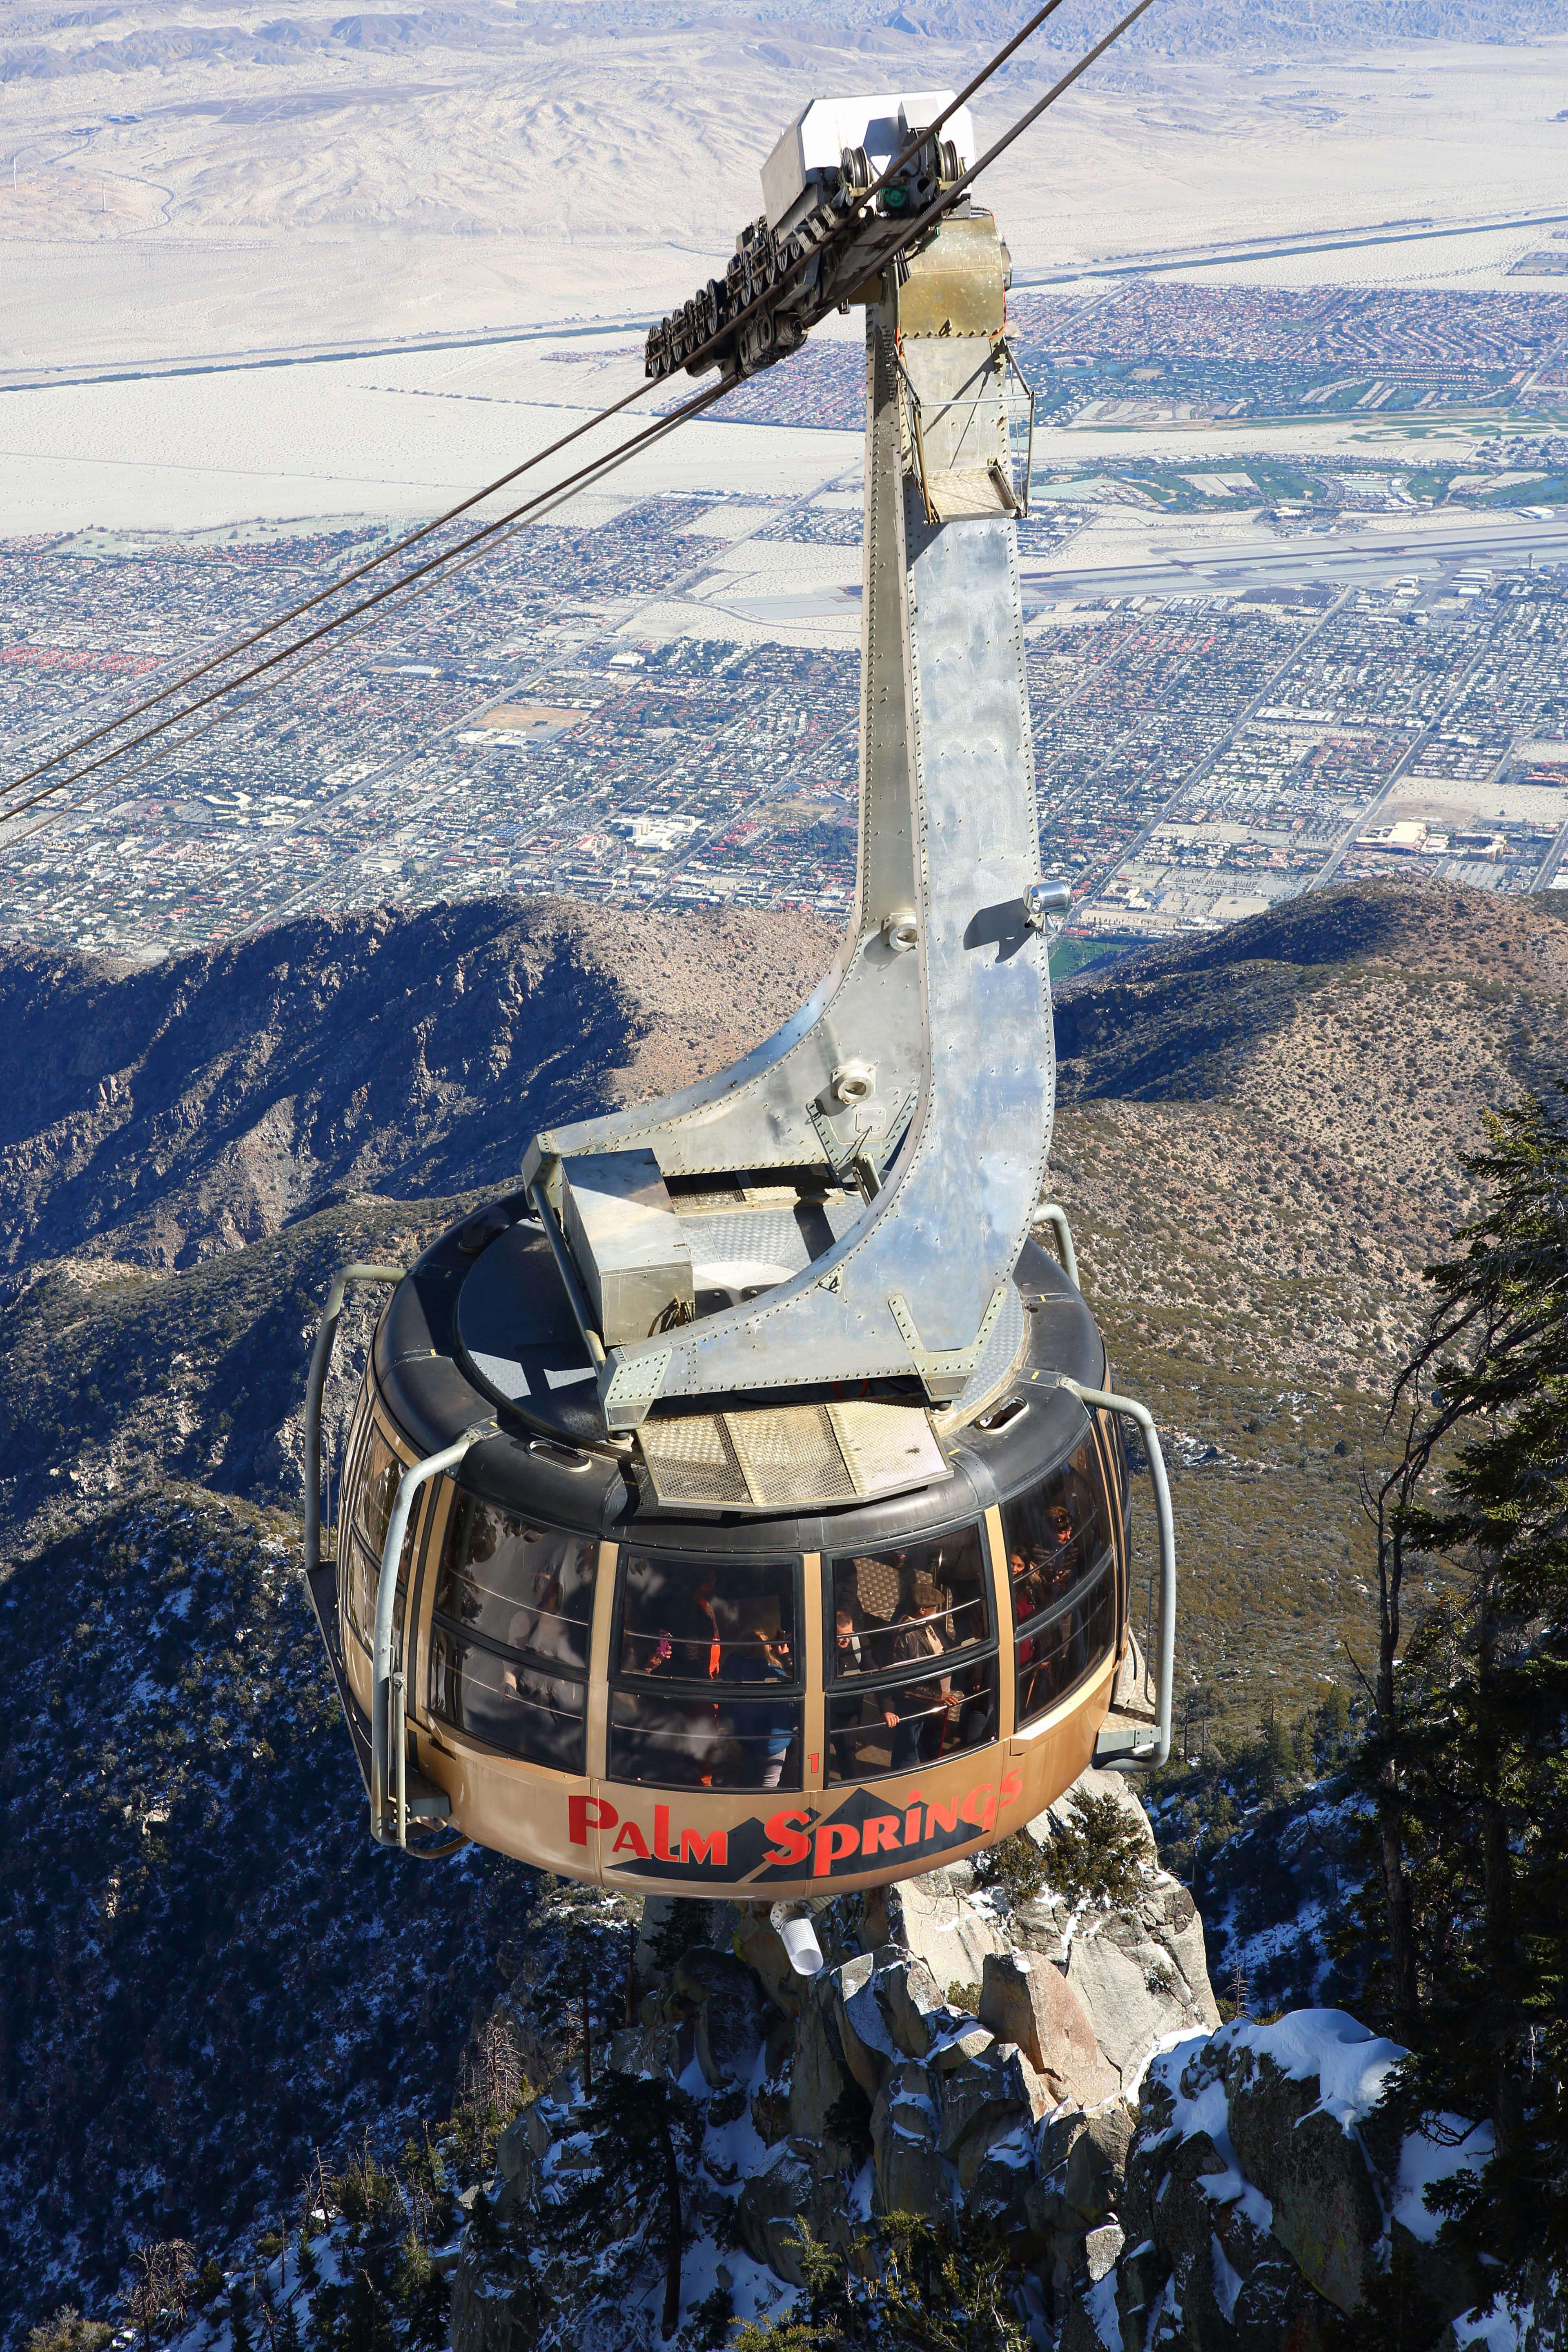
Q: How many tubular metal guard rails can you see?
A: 4